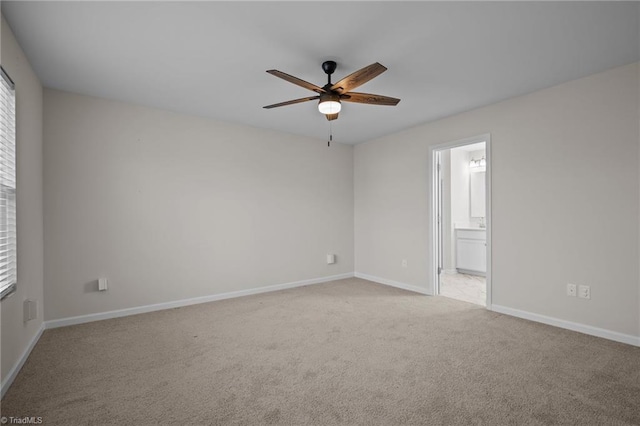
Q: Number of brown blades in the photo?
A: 5